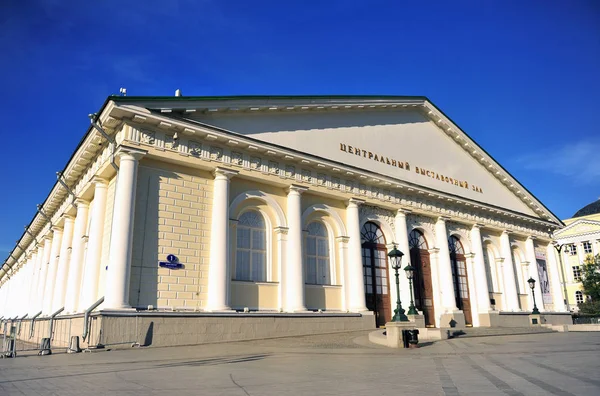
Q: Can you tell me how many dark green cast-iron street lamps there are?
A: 3